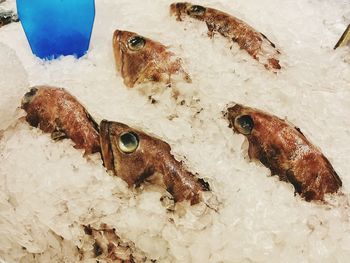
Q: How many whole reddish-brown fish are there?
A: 5